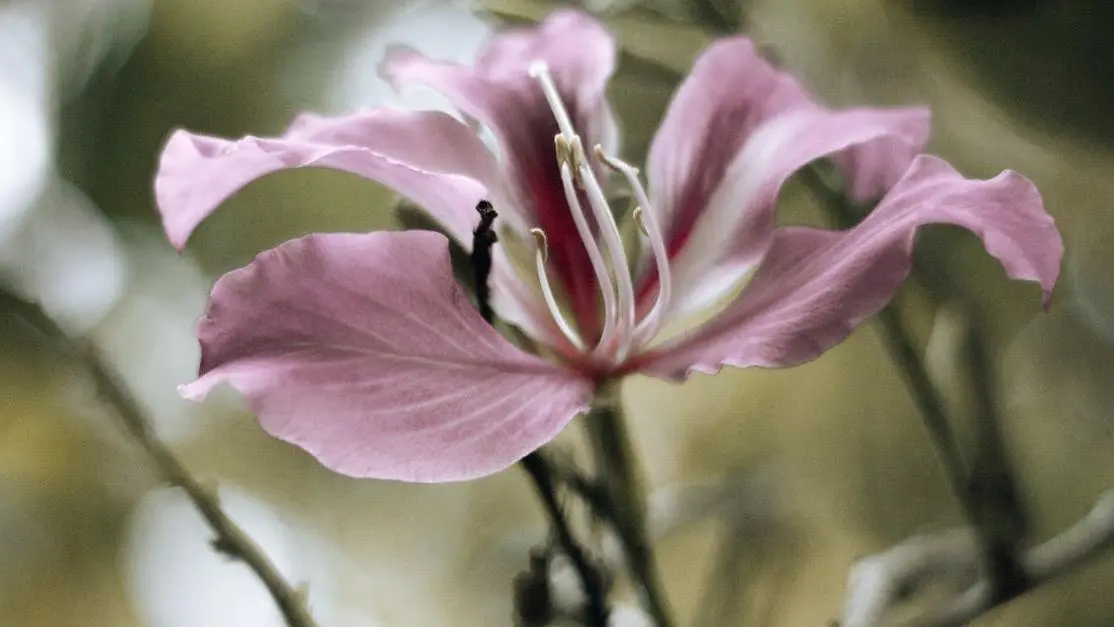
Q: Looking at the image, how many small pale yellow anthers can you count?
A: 5